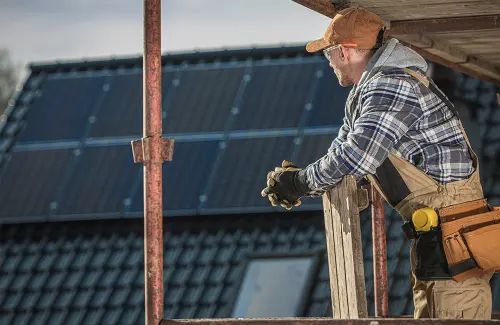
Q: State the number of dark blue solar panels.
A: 10